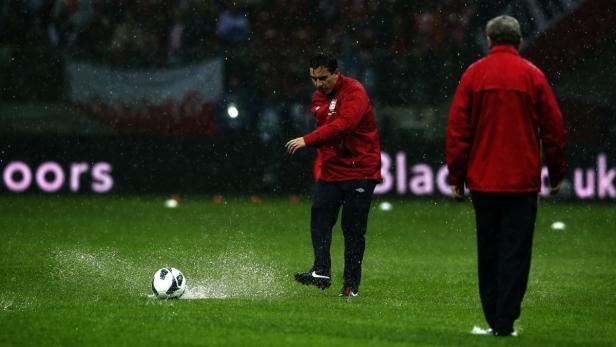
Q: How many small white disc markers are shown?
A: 3